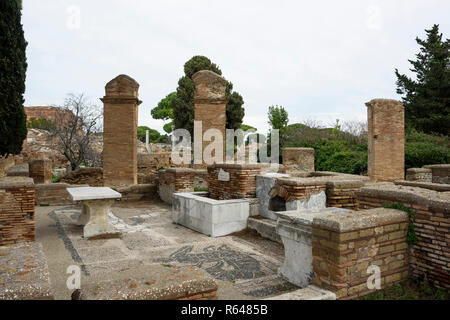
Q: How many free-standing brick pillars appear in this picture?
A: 3